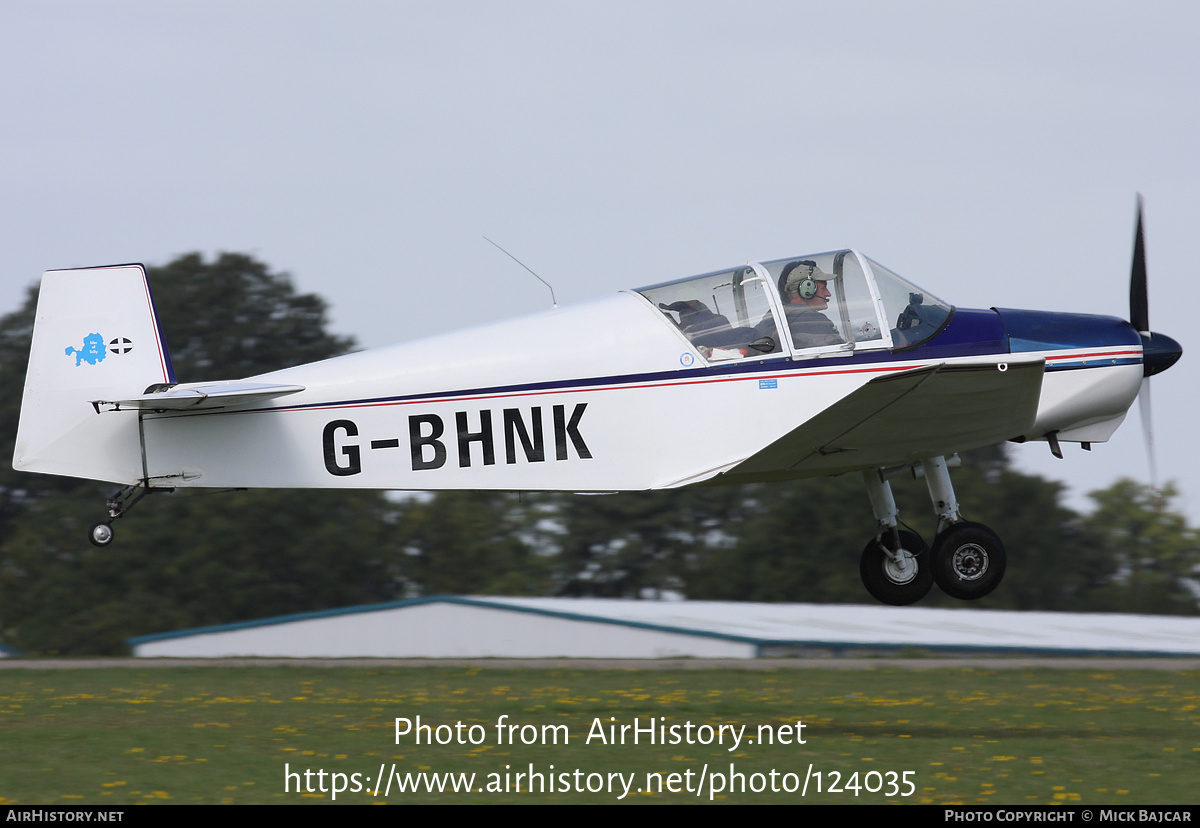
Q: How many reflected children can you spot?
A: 0